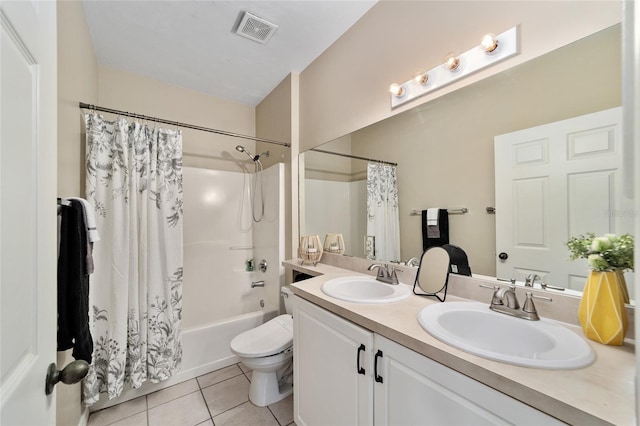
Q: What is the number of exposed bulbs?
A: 4